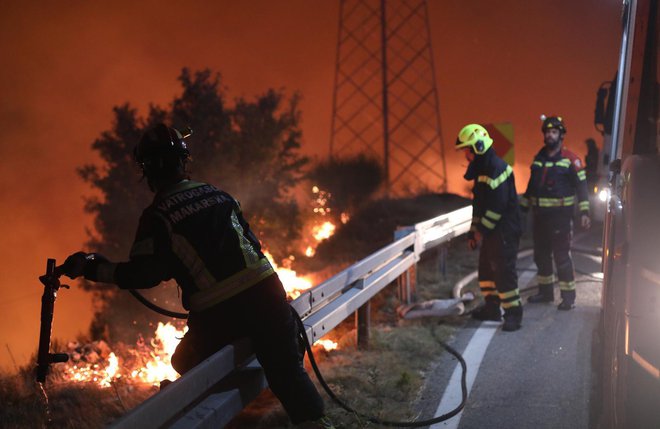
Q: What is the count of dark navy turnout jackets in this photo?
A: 3